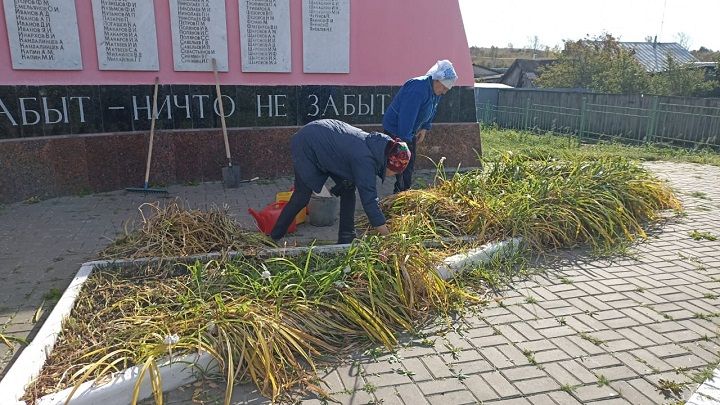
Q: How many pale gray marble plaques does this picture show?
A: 5